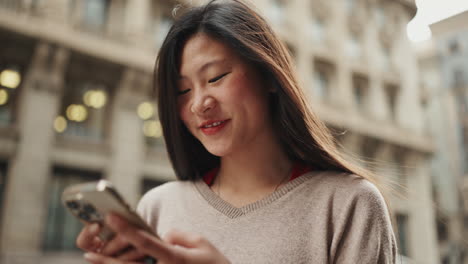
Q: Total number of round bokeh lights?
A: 7